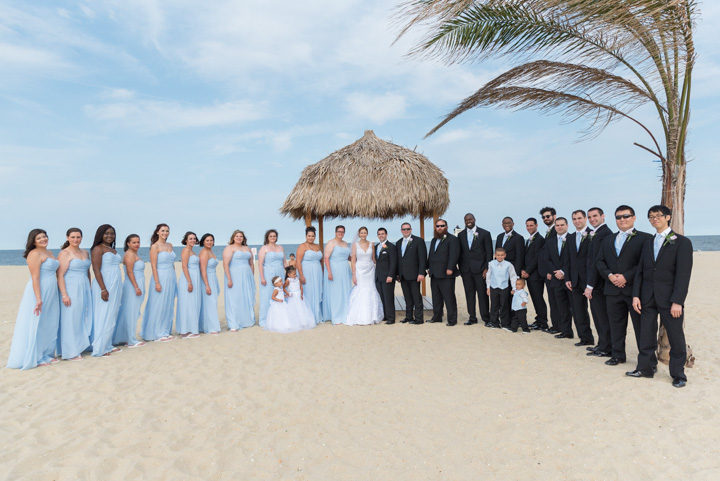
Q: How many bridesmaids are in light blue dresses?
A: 11